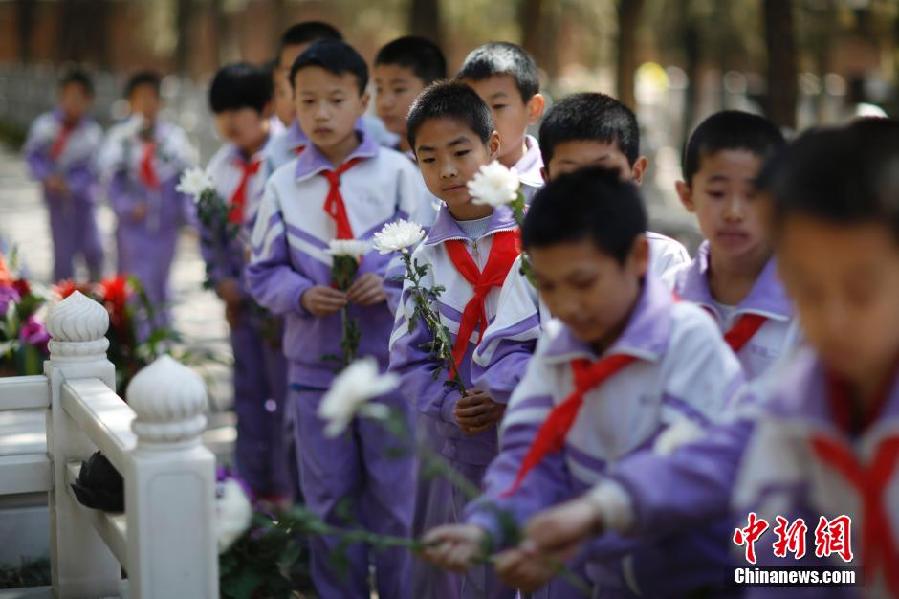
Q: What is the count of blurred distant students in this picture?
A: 2